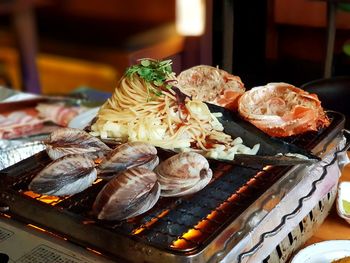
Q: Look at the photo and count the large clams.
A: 5